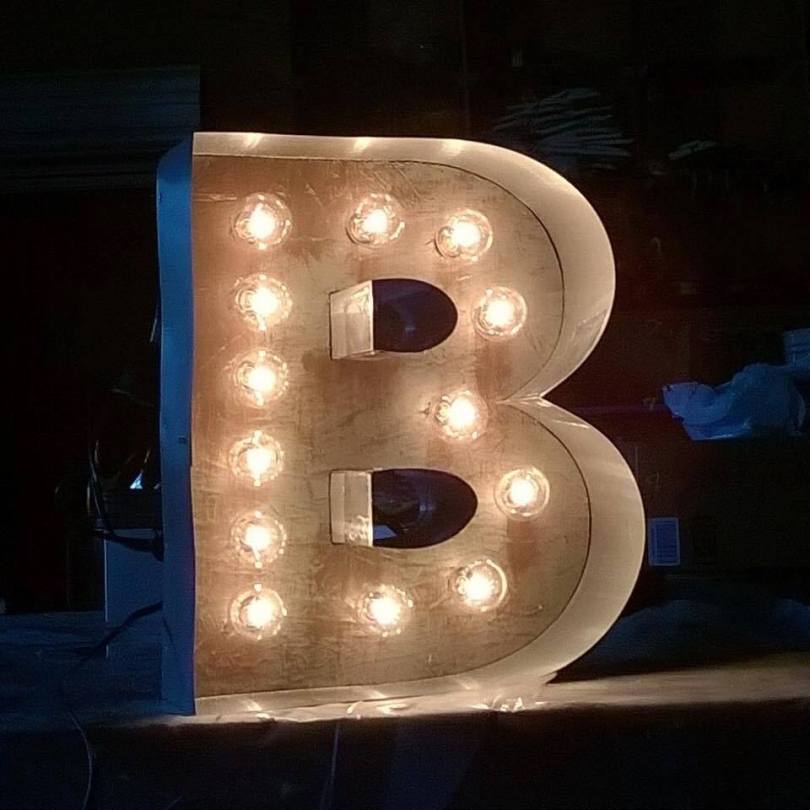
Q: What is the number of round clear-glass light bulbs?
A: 13